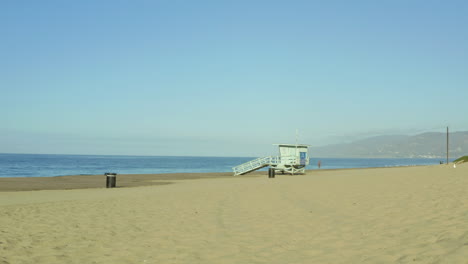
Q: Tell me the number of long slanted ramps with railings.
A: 1